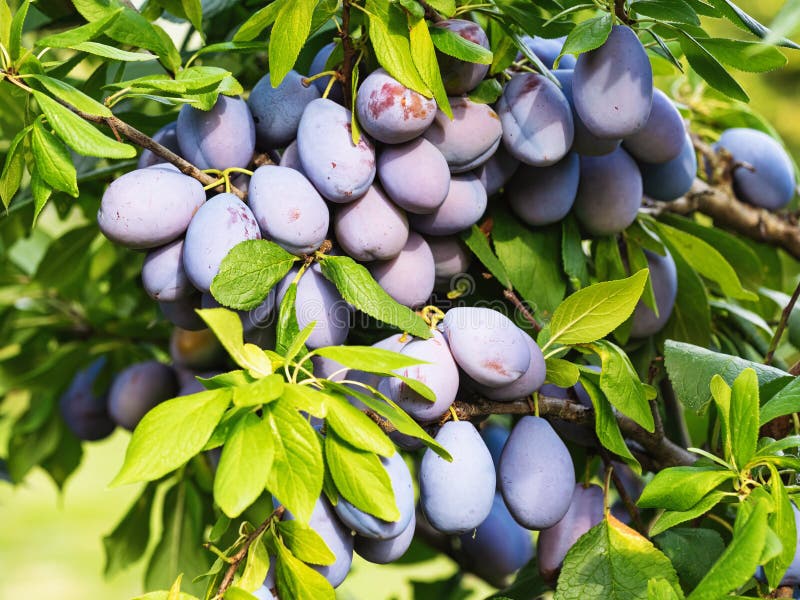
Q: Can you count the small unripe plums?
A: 0